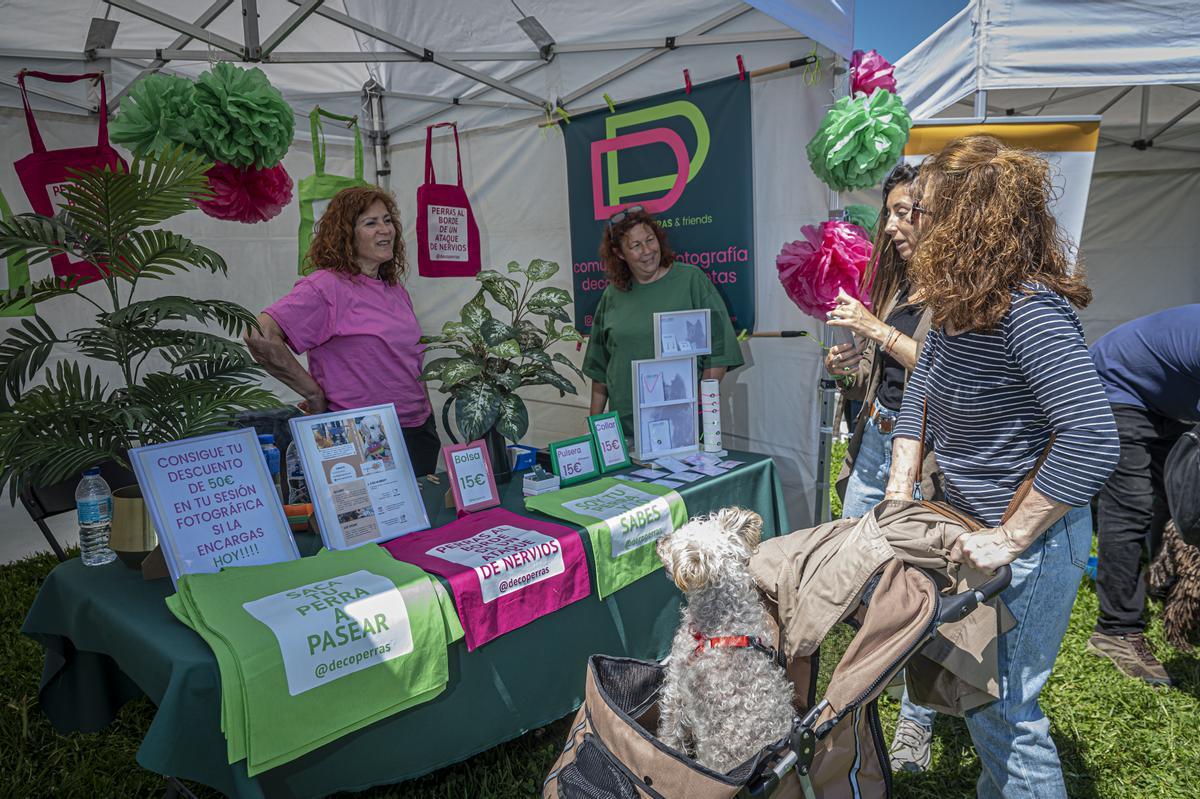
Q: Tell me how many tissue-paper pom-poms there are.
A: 7